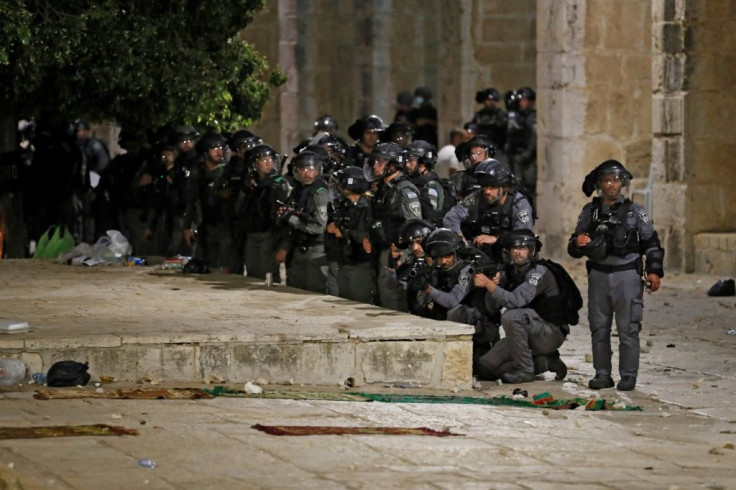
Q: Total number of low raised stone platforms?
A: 1